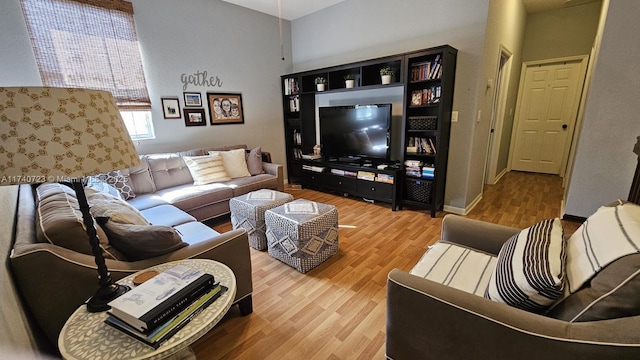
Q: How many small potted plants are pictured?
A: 3